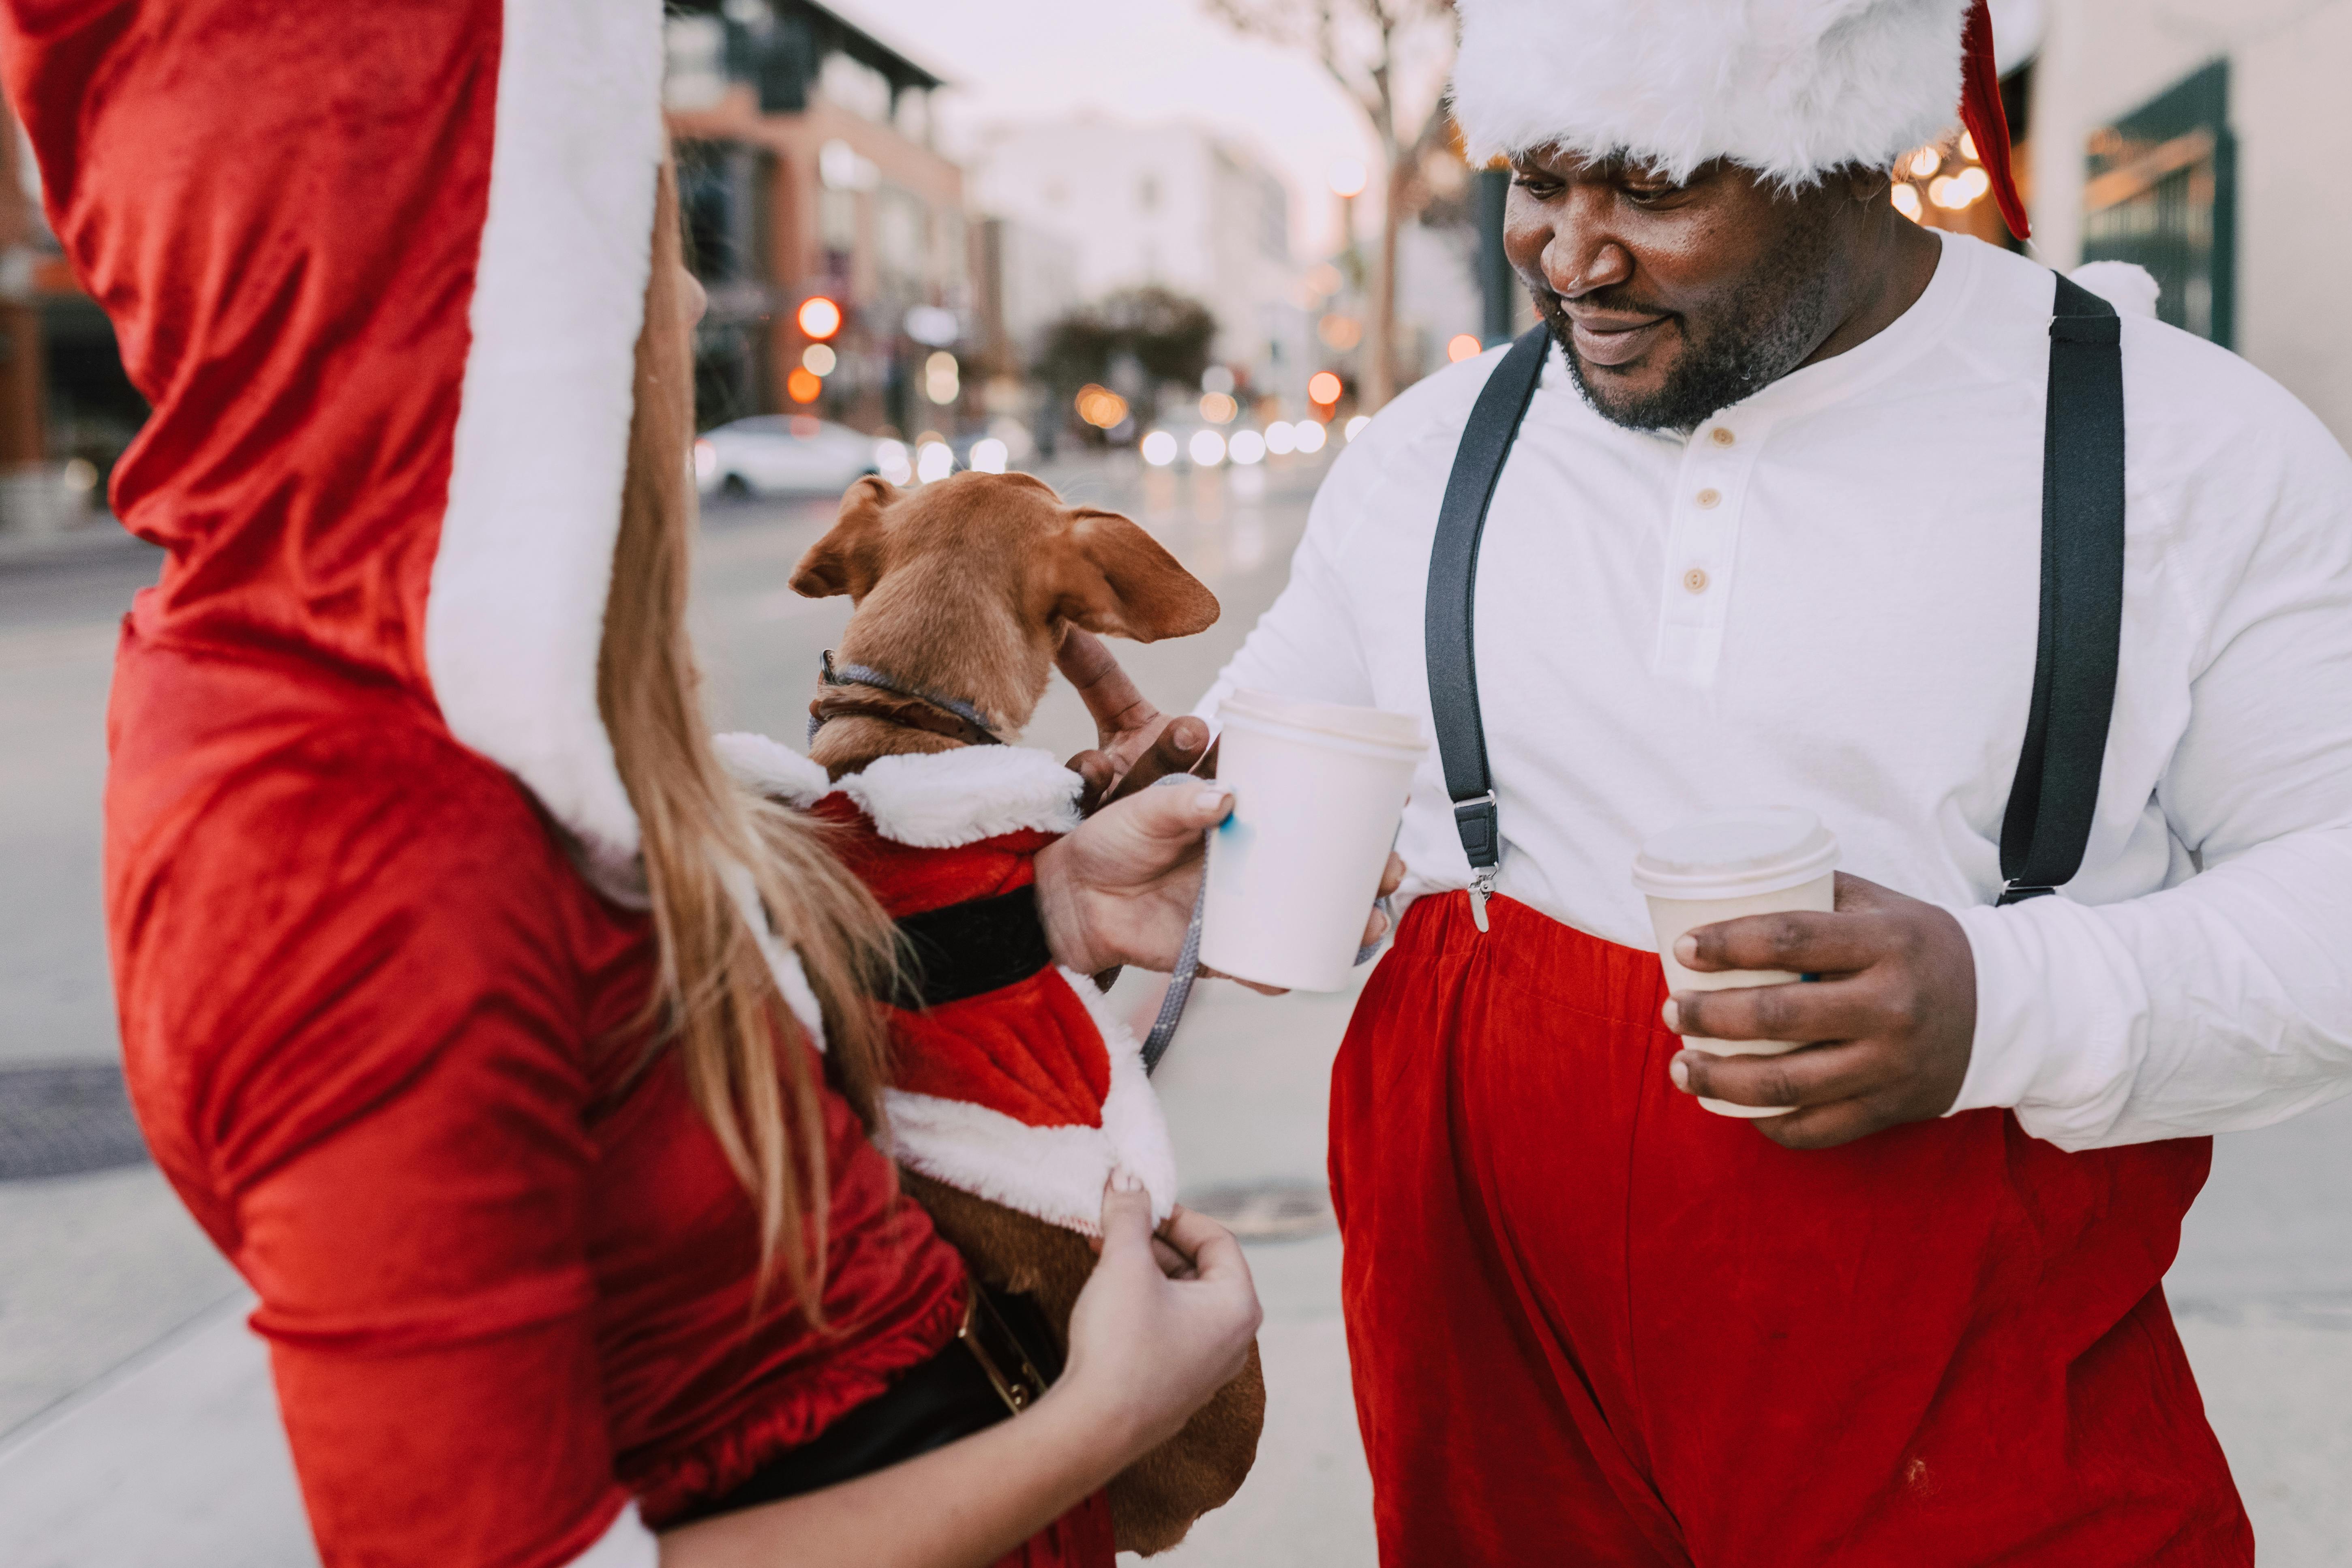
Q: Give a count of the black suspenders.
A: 2